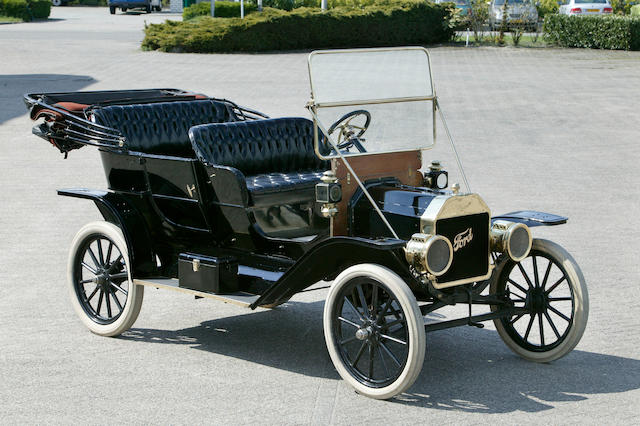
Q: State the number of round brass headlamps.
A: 2